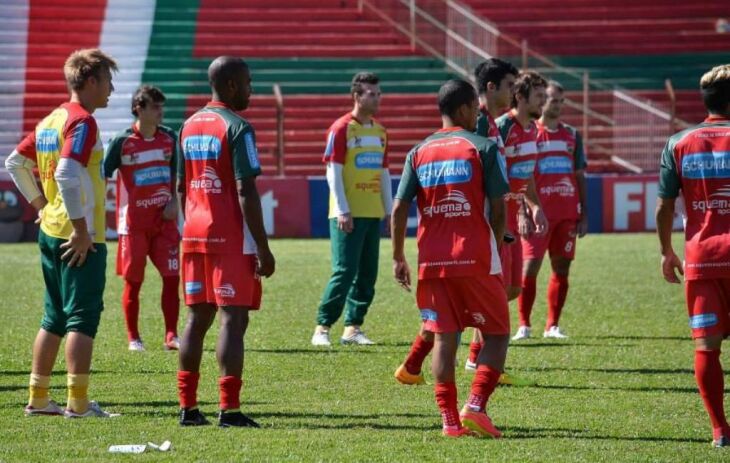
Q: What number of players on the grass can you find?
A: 9